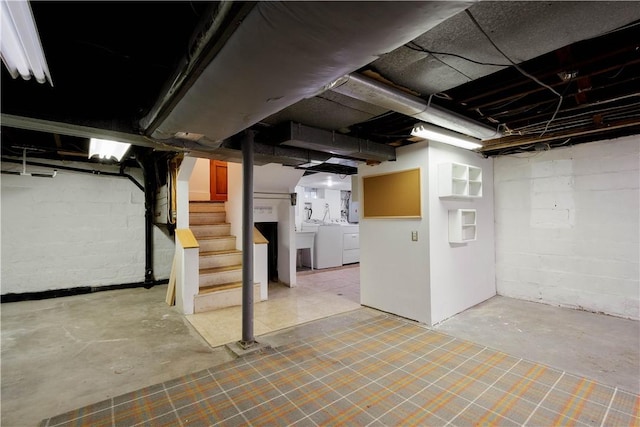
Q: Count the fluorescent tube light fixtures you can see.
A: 3